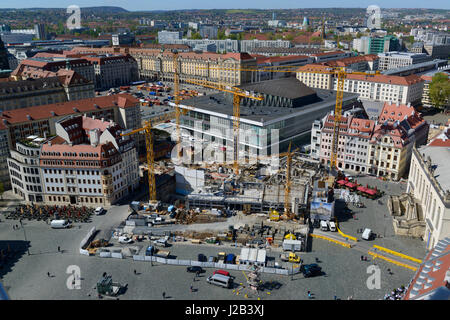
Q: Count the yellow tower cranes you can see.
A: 5